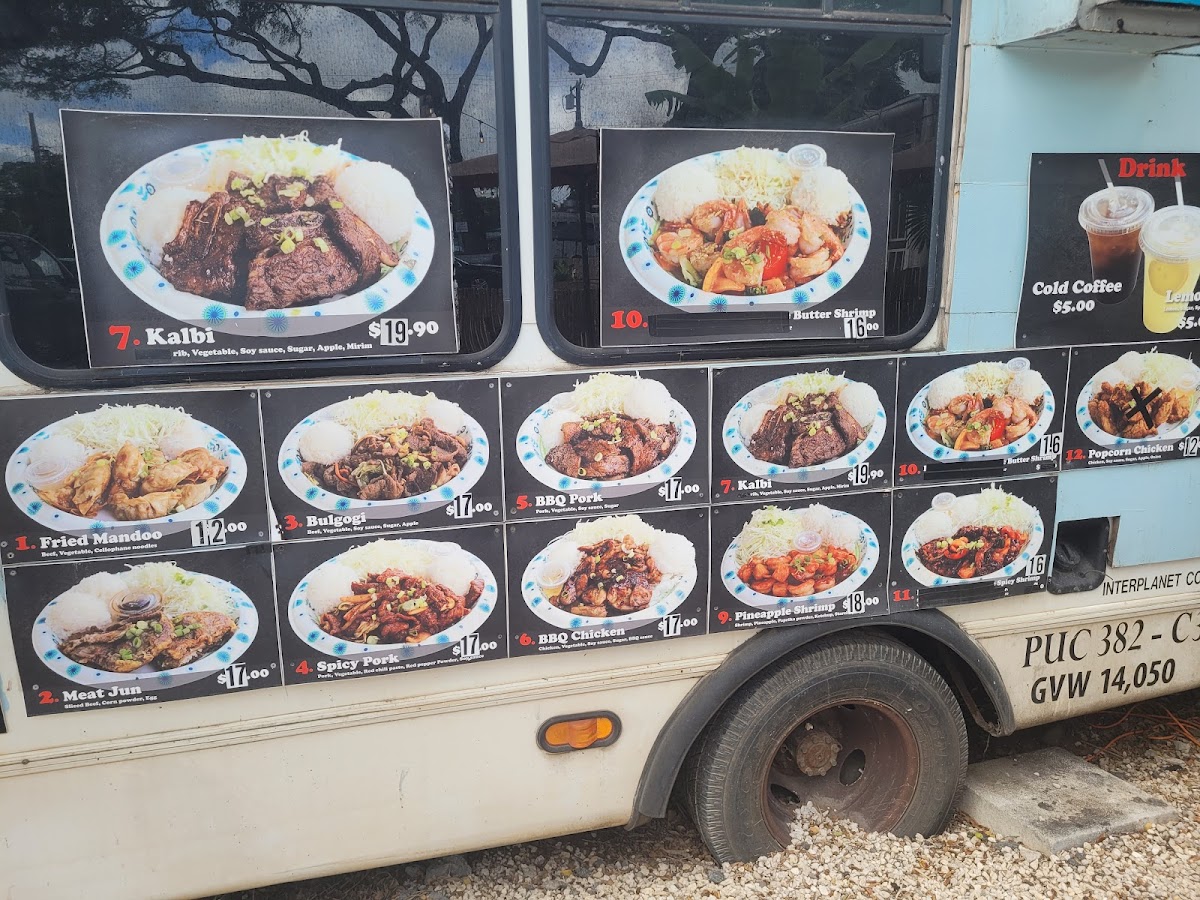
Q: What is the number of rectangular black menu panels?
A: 14